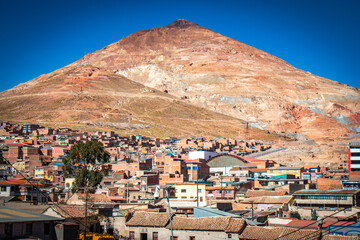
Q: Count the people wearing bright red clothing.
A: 0